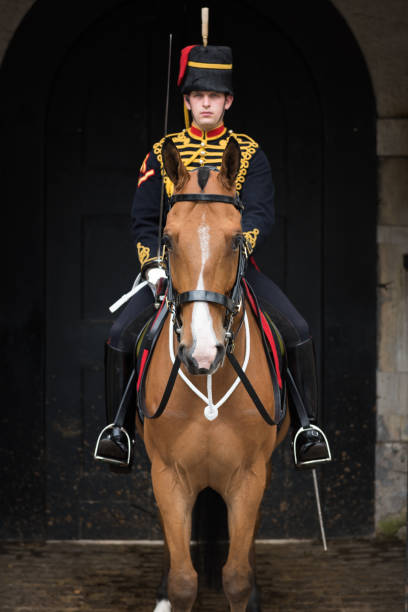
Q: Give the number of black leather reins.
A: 2